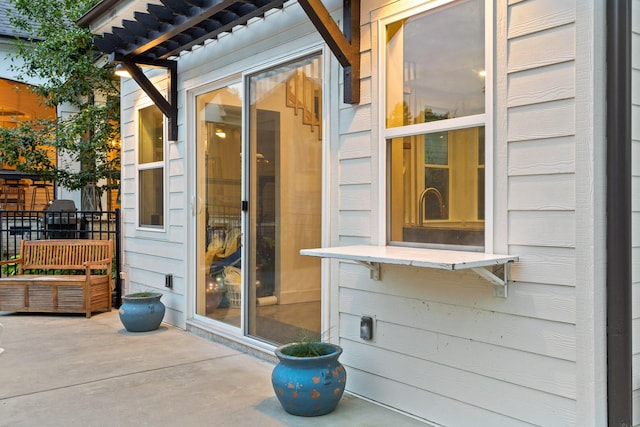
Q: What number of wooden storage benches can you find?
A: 1